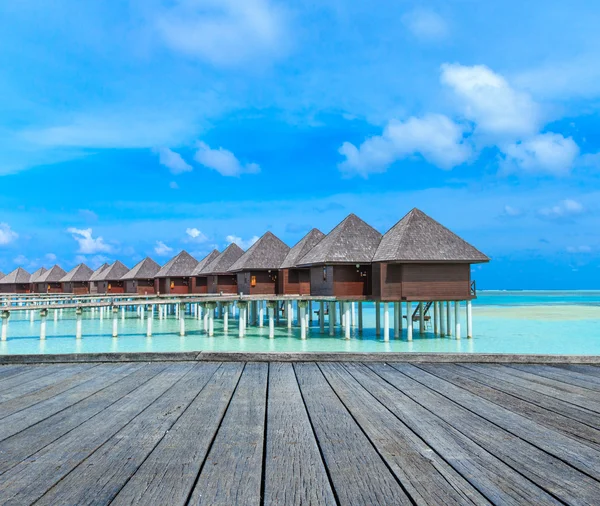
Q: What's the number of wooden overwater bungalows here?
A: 15